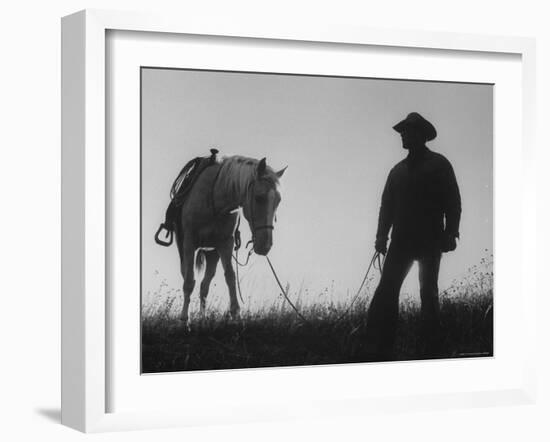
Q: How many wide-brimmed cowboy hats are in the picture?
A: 1